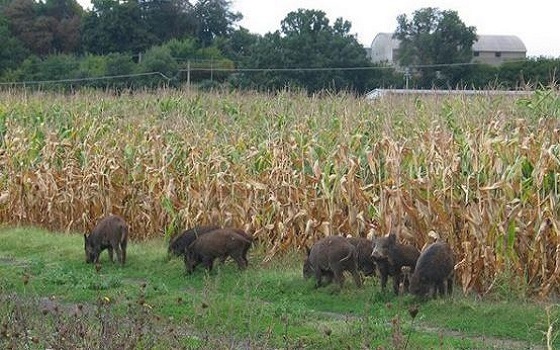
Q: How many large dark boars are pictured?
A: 7